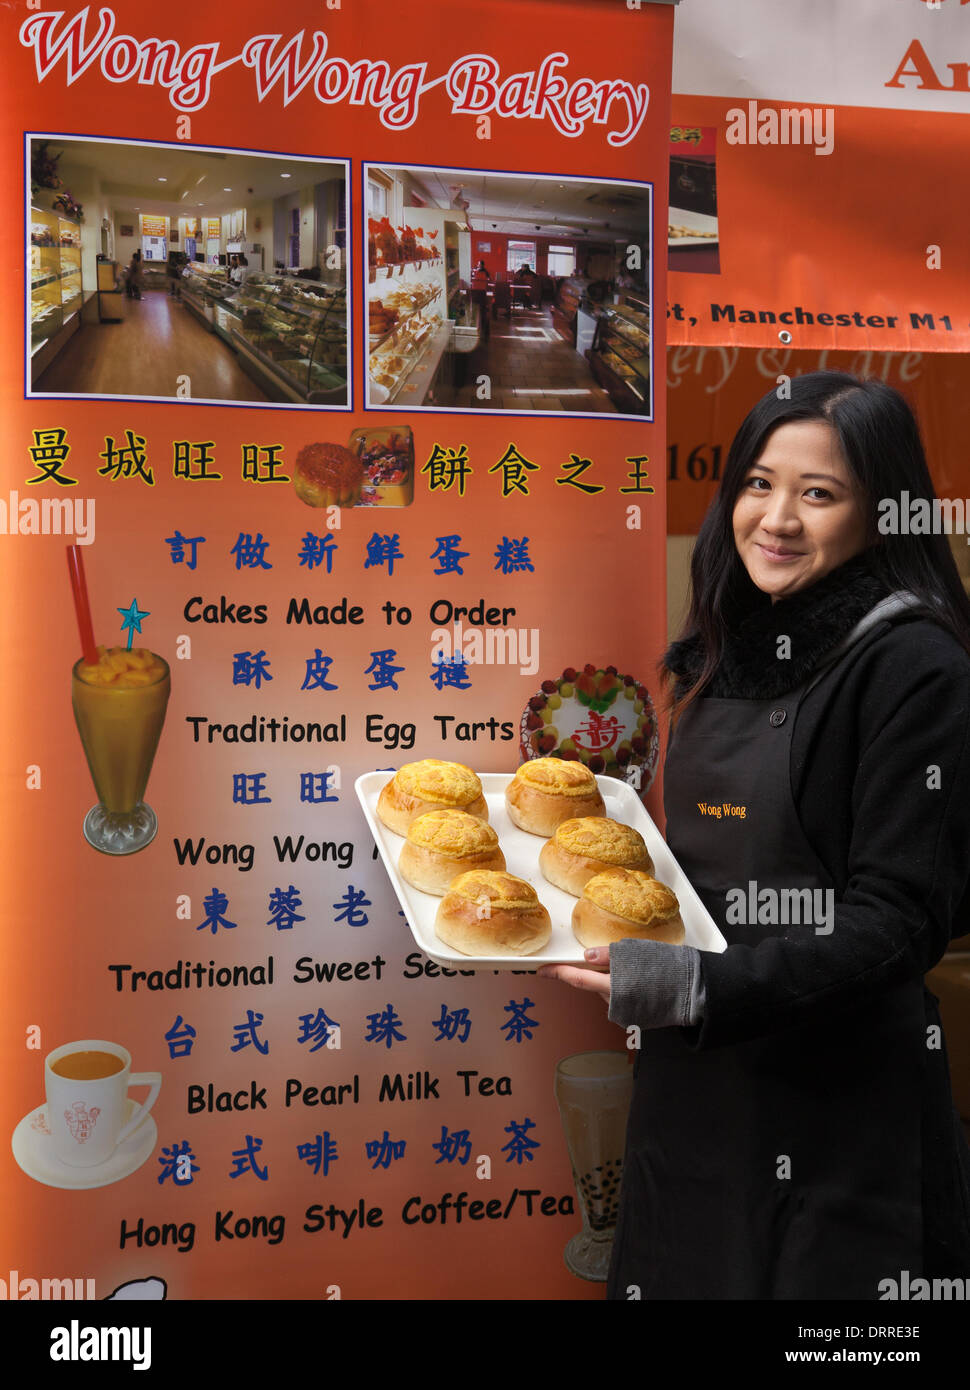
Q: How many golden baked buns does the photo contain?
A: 6